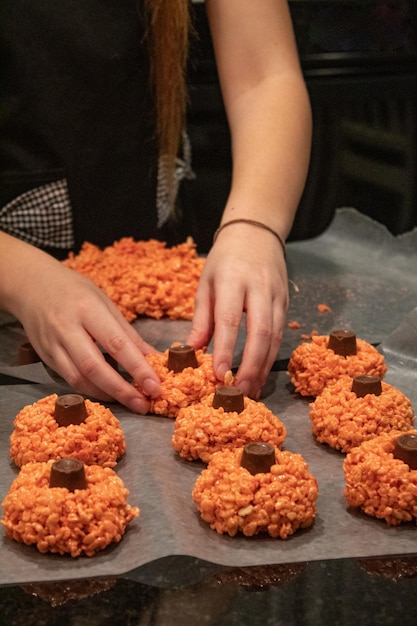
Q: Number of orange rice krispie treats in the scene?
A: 8